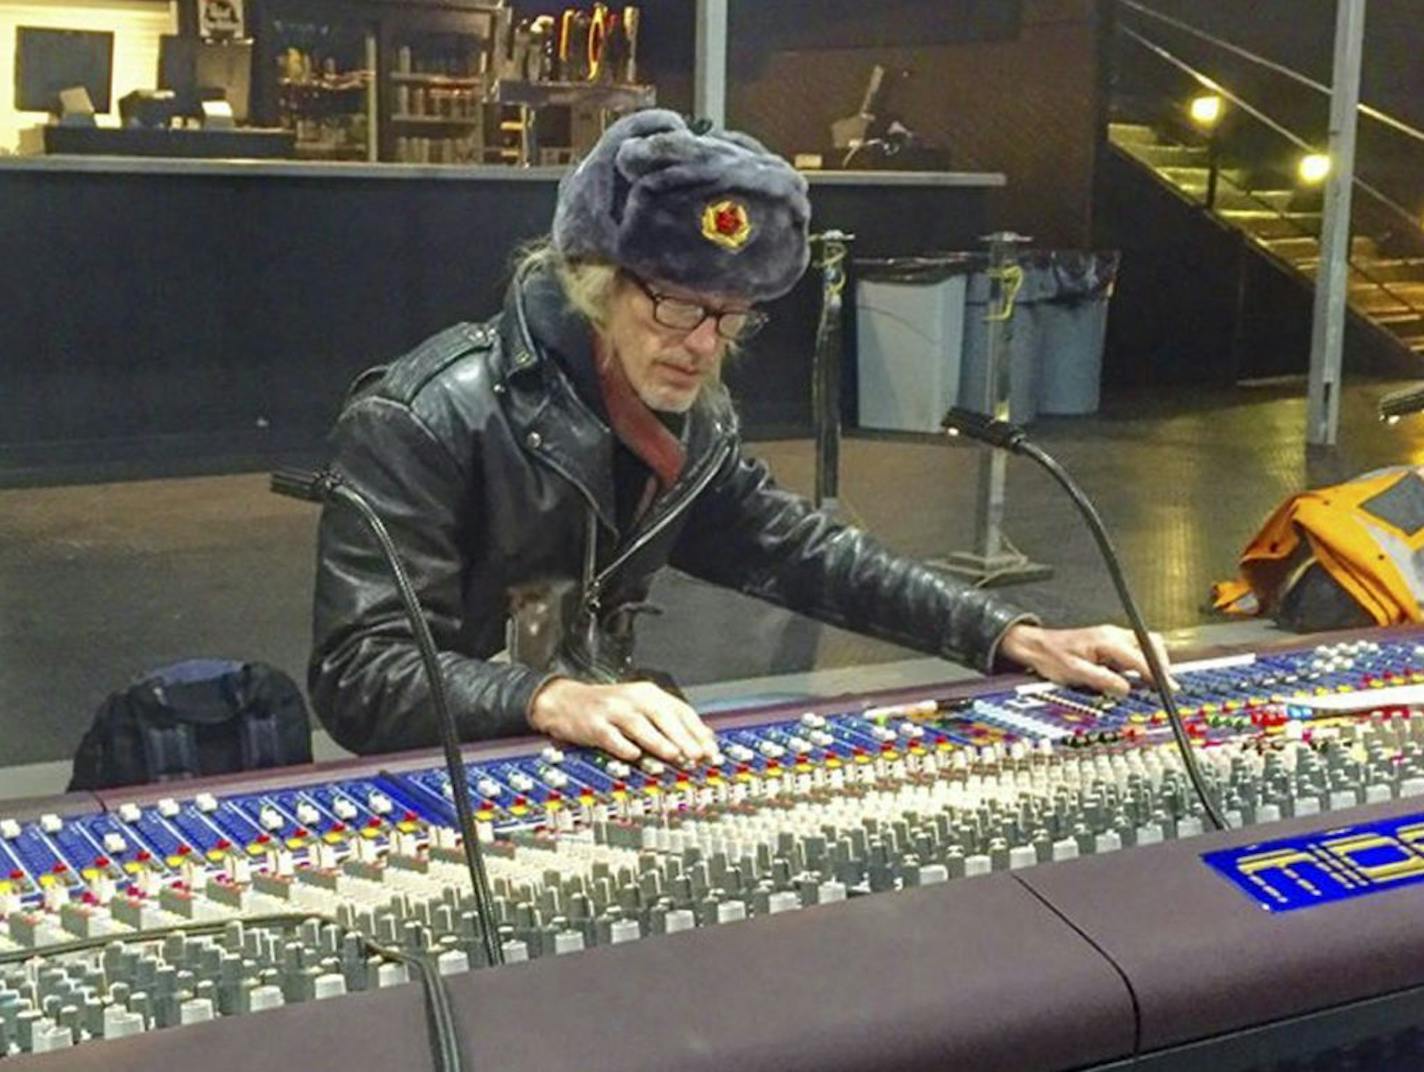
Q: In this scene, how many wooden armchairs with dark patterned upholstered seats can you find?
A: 0